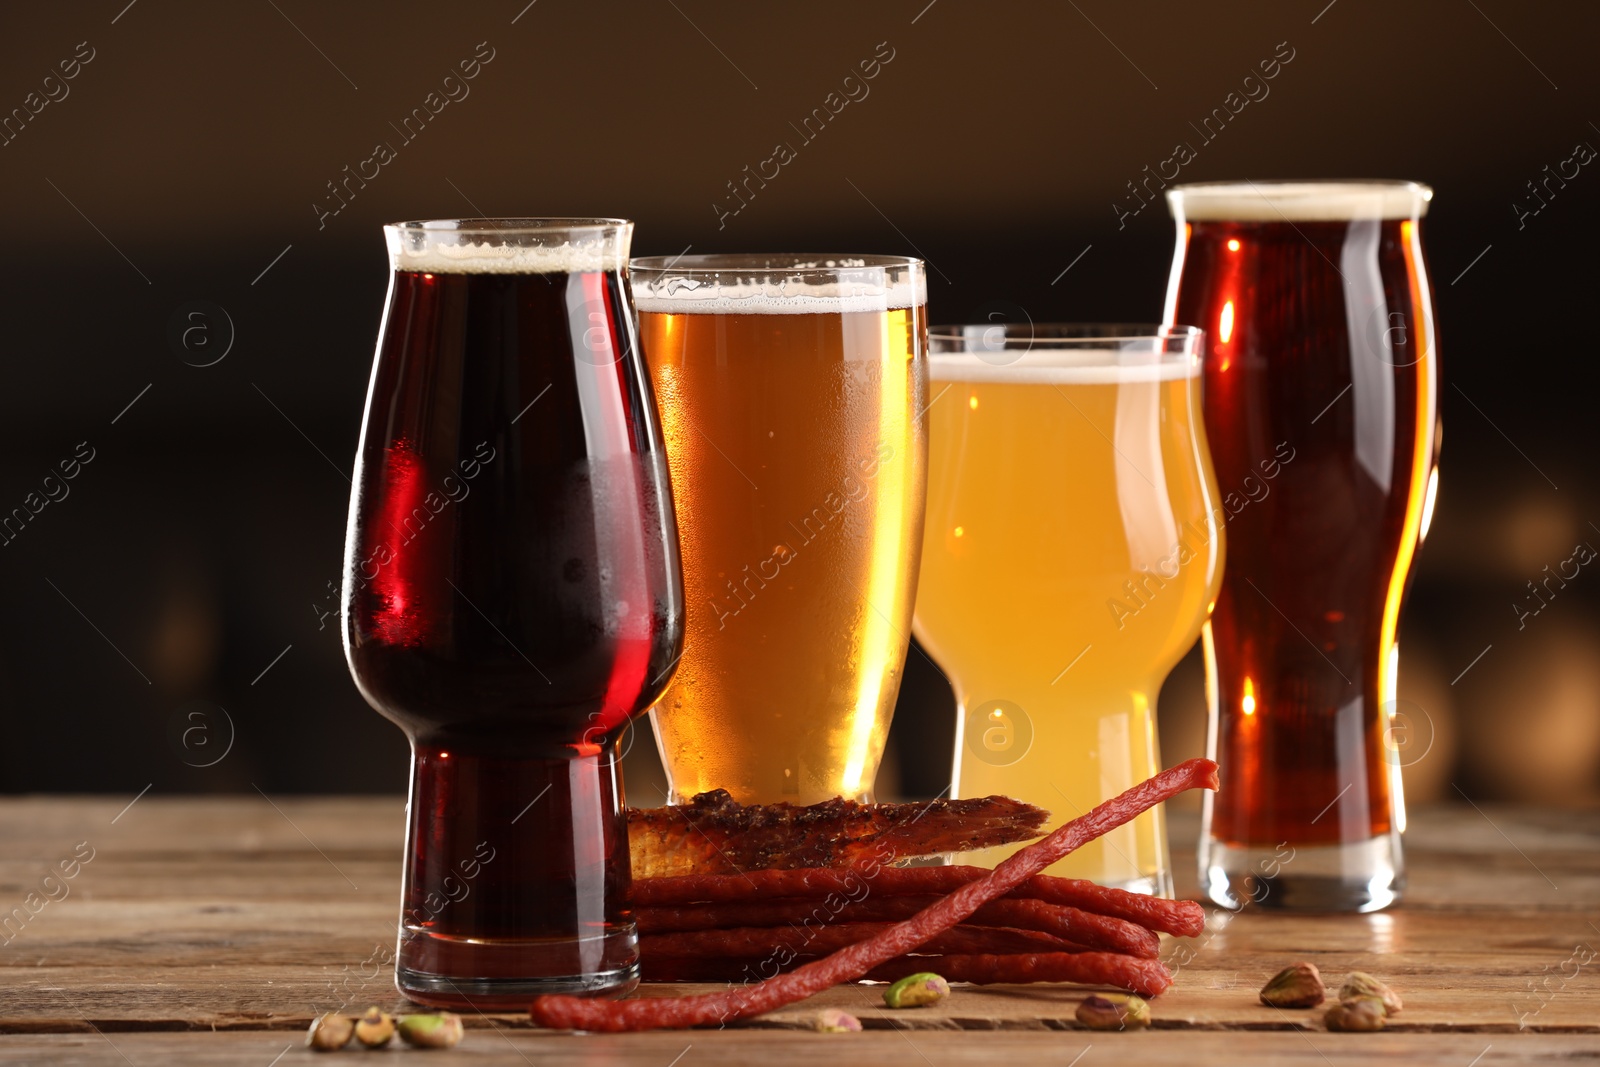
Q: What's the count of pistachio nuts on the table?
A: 9